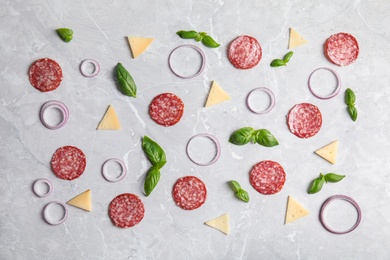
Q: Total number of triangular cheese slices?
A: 8